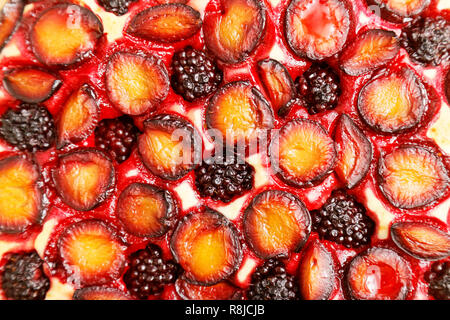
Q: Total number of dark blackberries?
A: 12